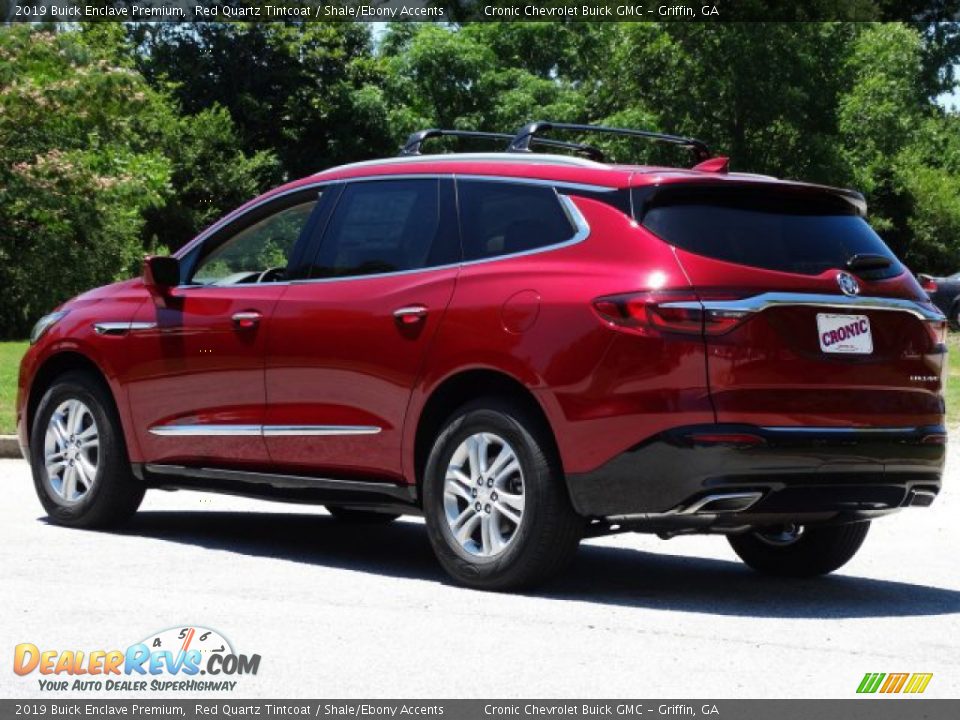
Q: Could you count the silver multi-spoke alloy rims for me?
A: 2